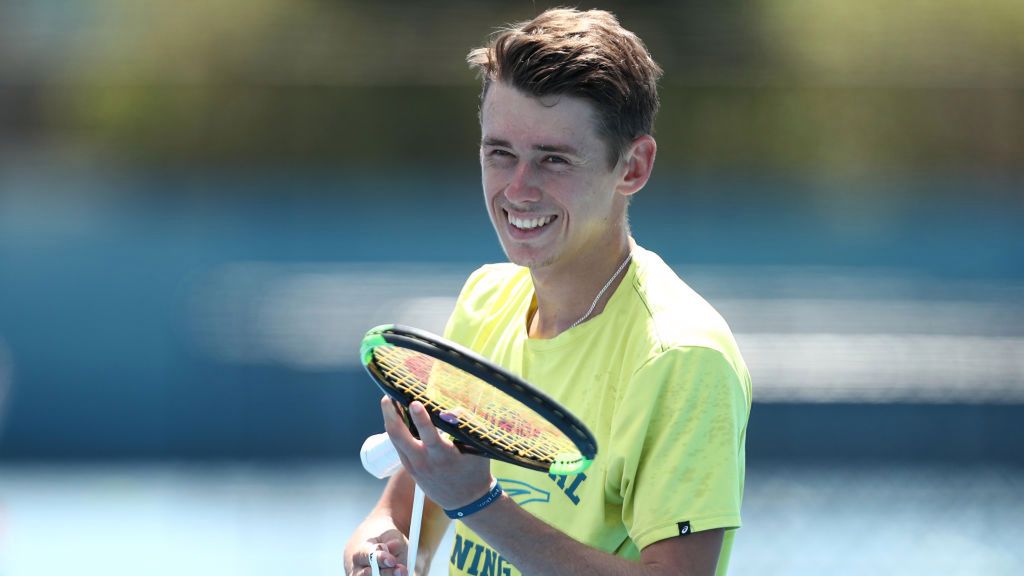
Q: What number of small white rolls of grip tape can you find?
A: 1